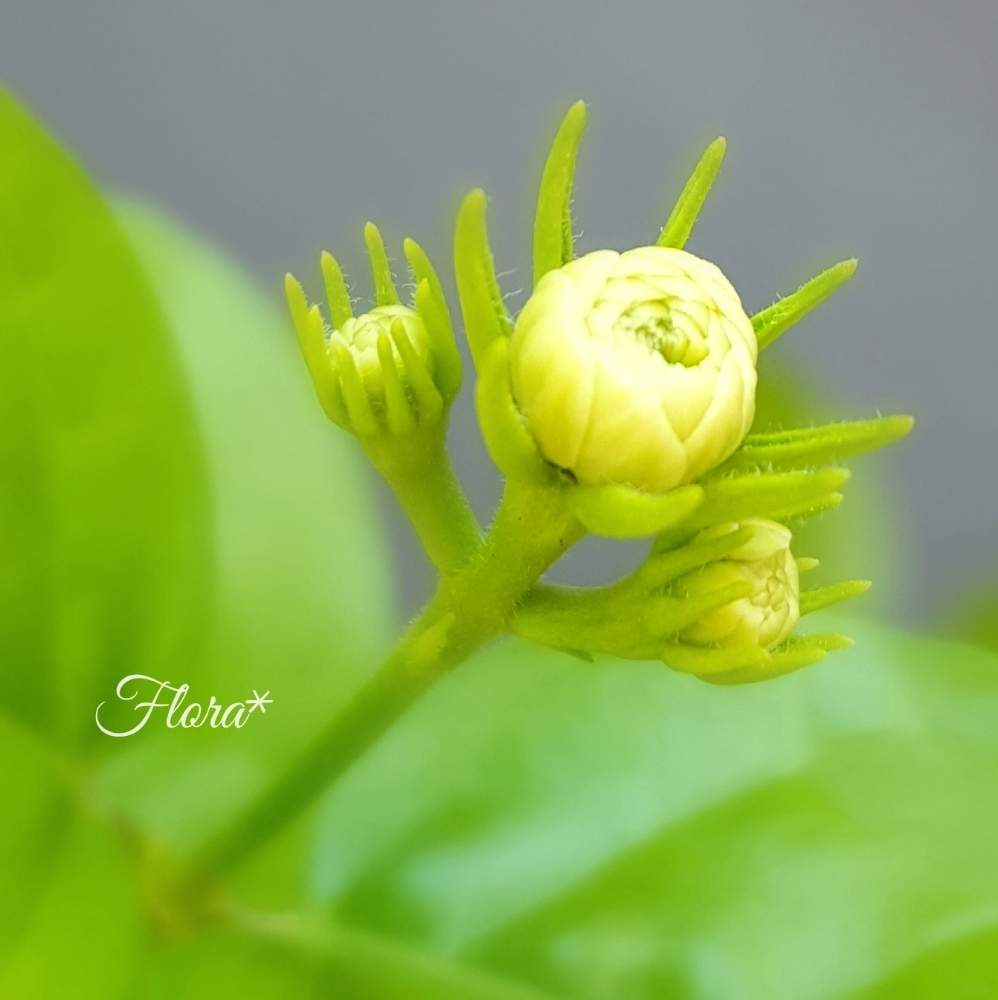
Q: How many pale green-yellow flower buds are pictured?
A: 3